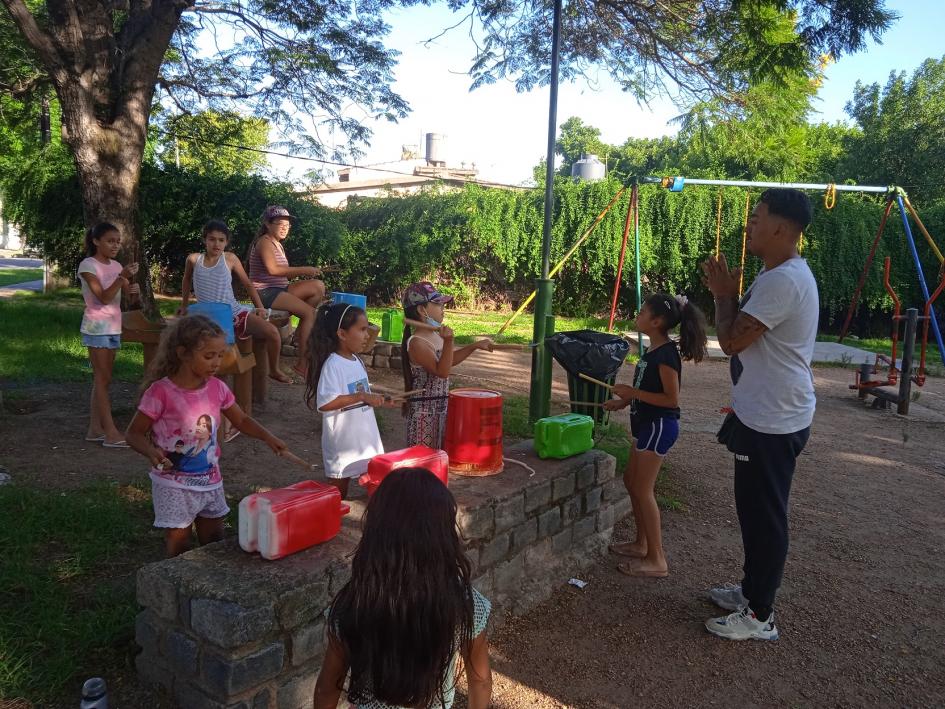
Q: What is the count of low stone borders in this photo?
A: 2